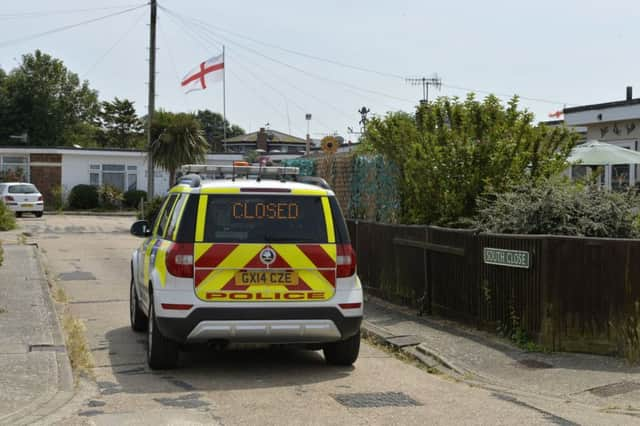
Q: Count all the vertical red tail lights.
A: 2